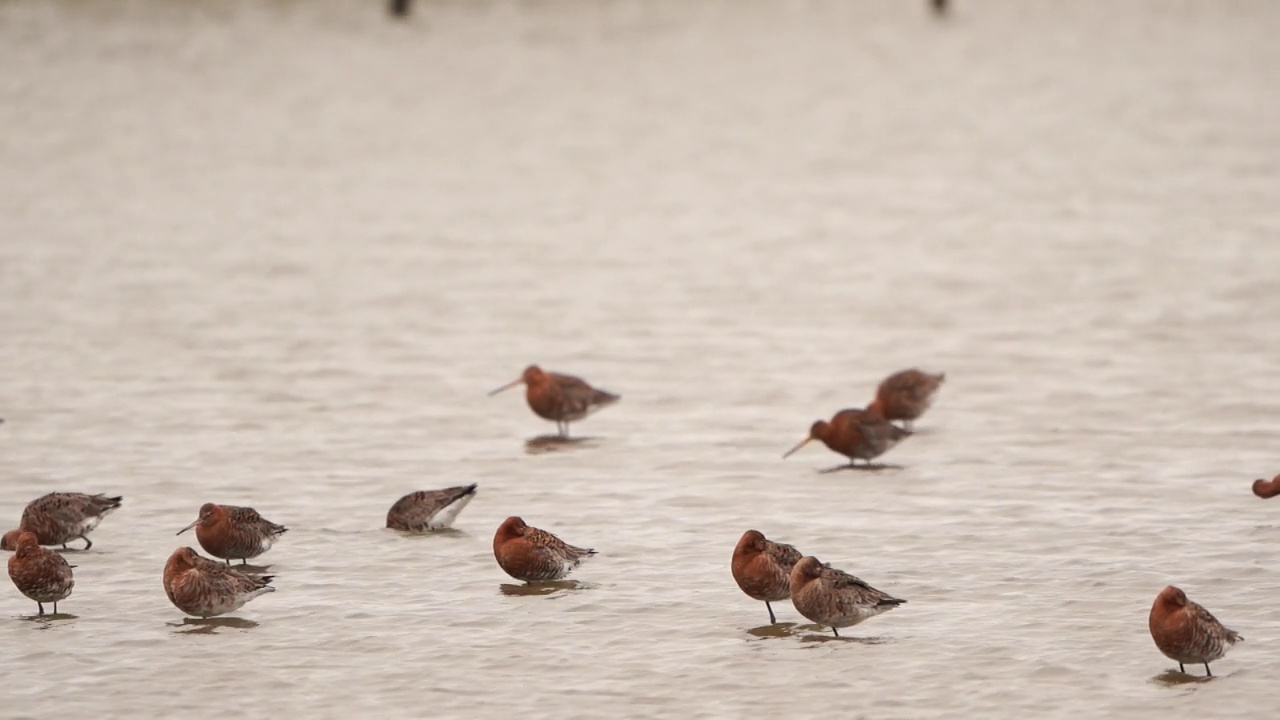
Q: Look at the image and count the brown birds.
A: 13